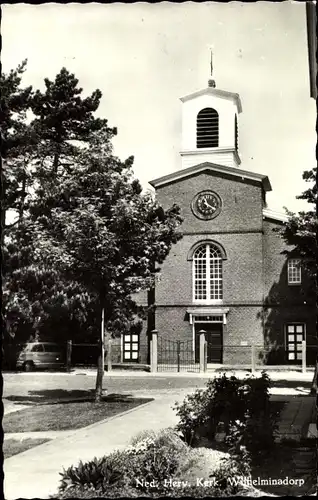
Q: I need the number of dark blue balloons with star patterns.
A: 0